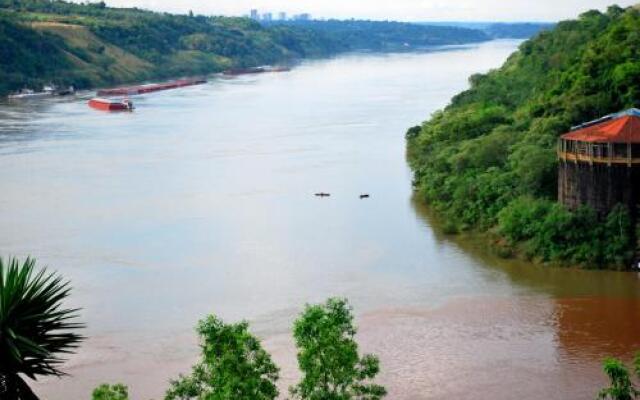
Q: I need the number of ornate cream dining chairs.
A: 0